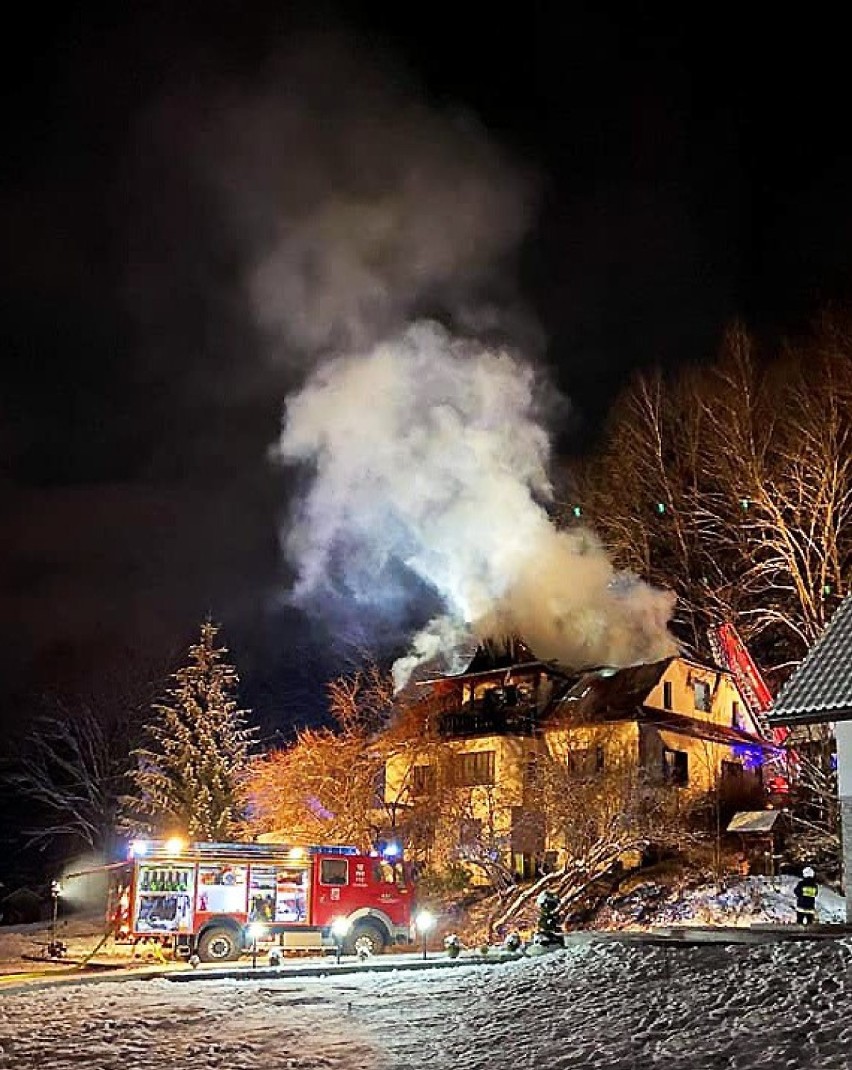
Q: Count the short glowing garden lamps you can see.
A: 3